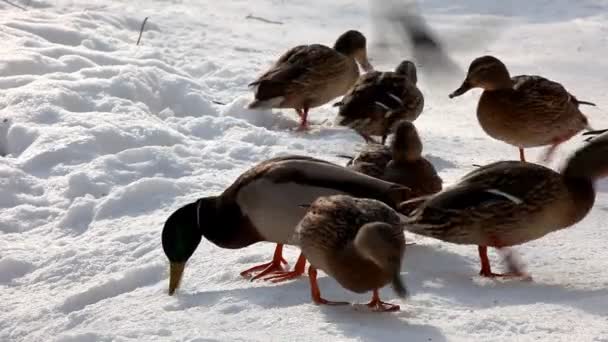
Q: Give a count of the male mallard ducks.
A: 1